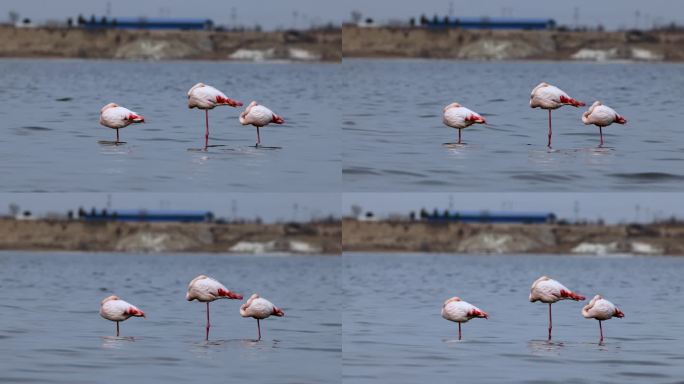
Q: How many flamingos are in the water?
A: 12